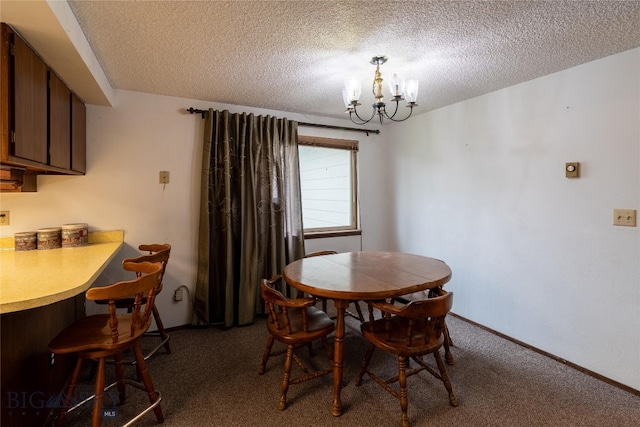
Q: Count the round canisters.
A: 3